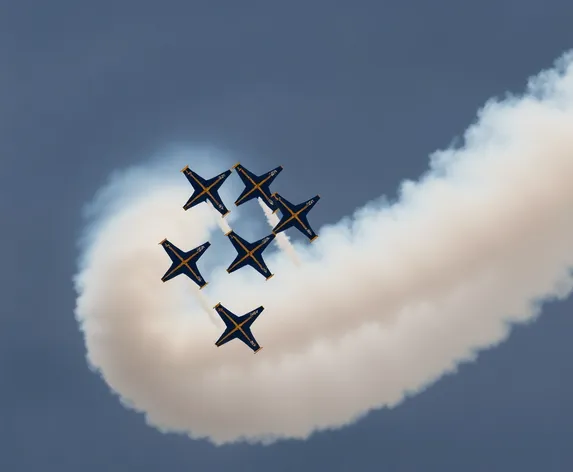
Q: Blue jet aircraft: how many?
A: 6